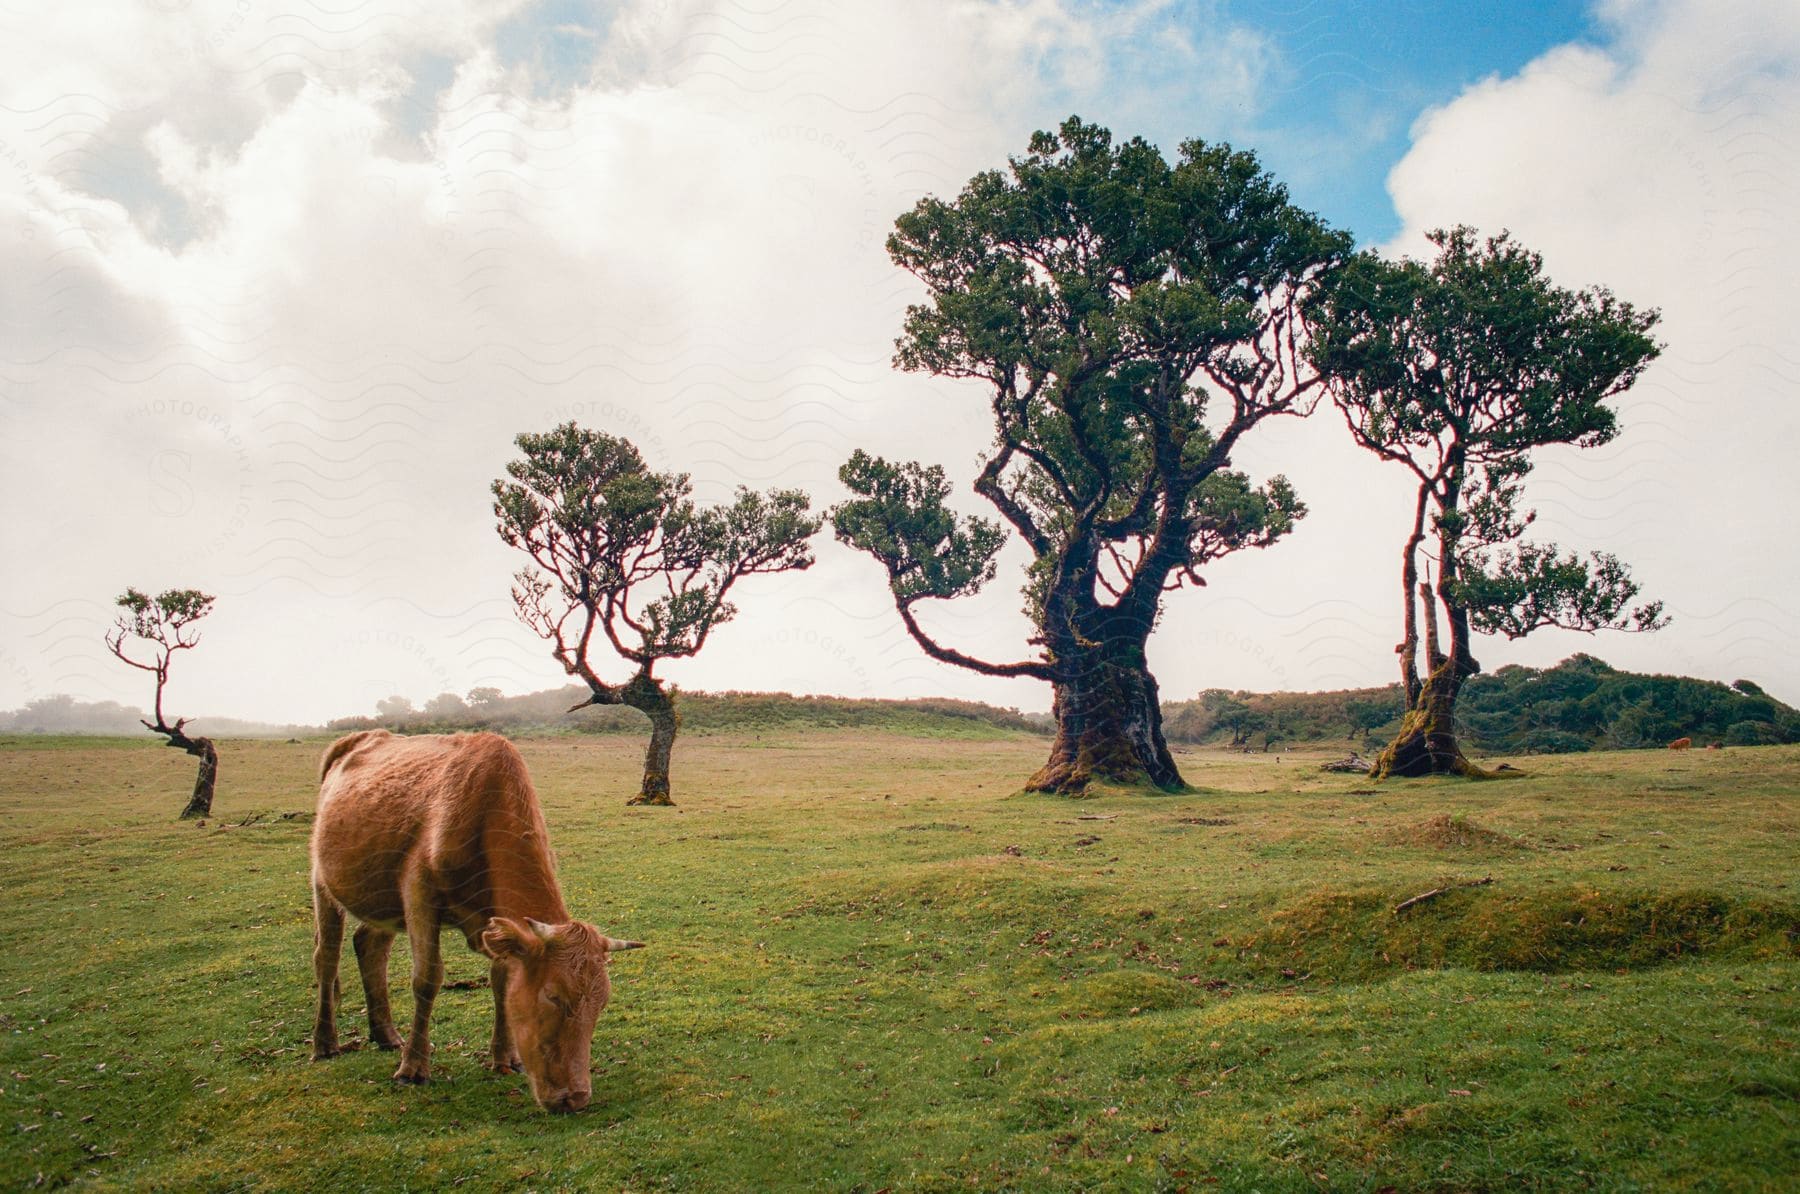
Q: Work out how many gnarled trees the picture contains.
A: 4